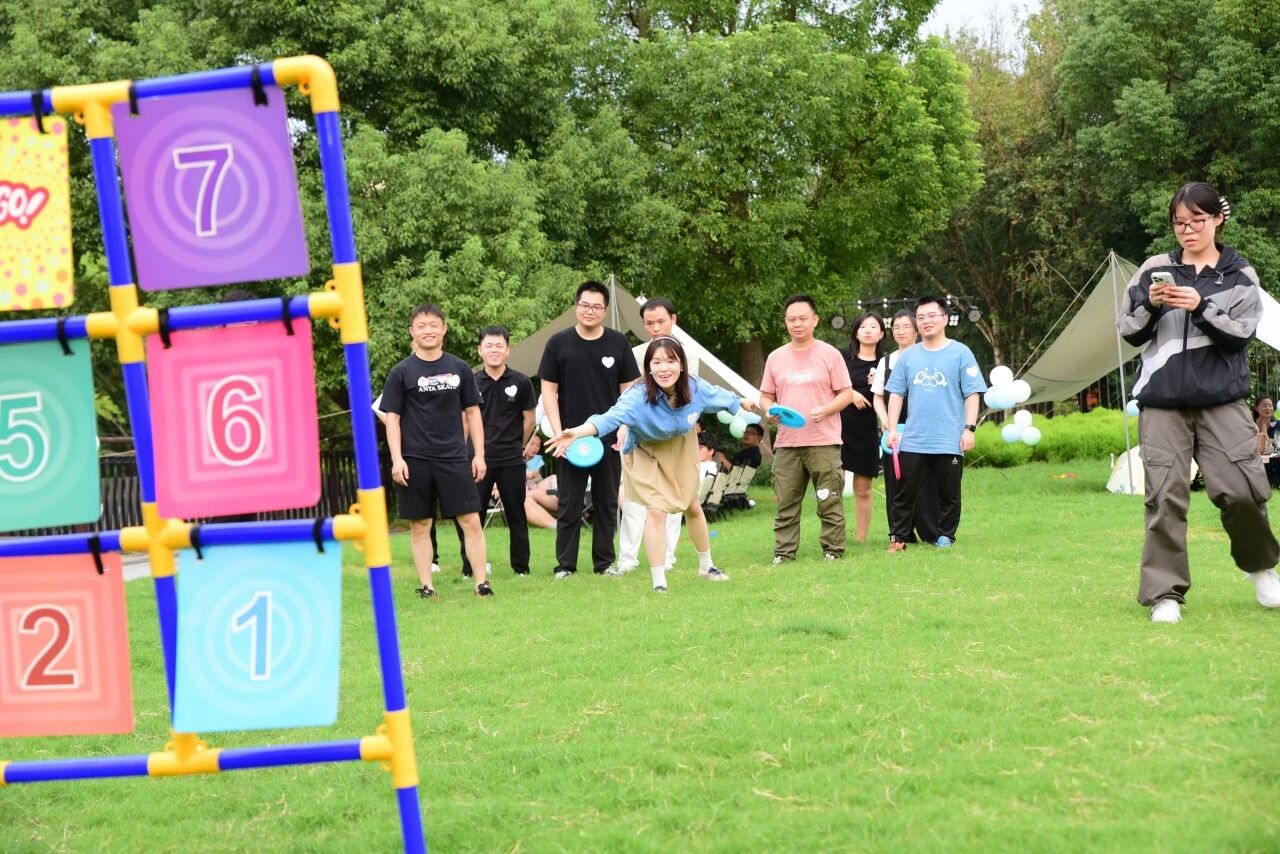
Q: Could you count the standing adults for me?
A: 10